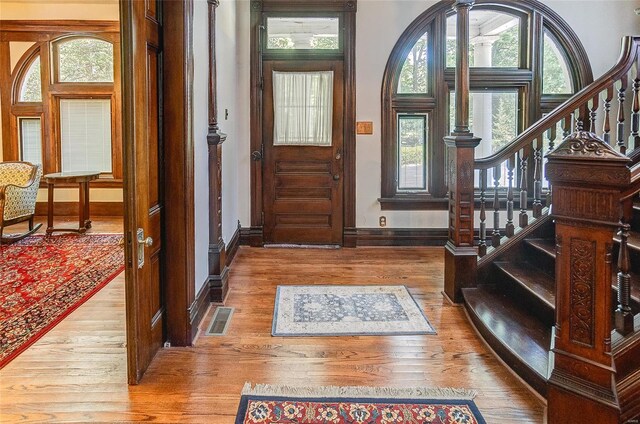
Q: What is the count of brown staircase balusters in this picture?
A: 13